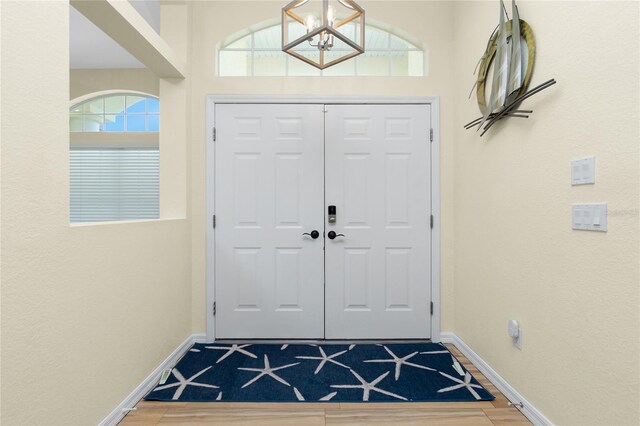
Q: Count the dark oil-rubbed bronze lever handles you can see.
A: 2